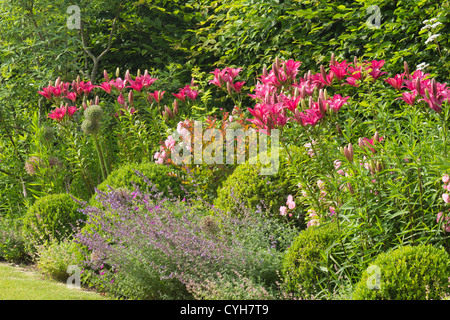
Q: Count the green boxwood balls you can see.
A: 5